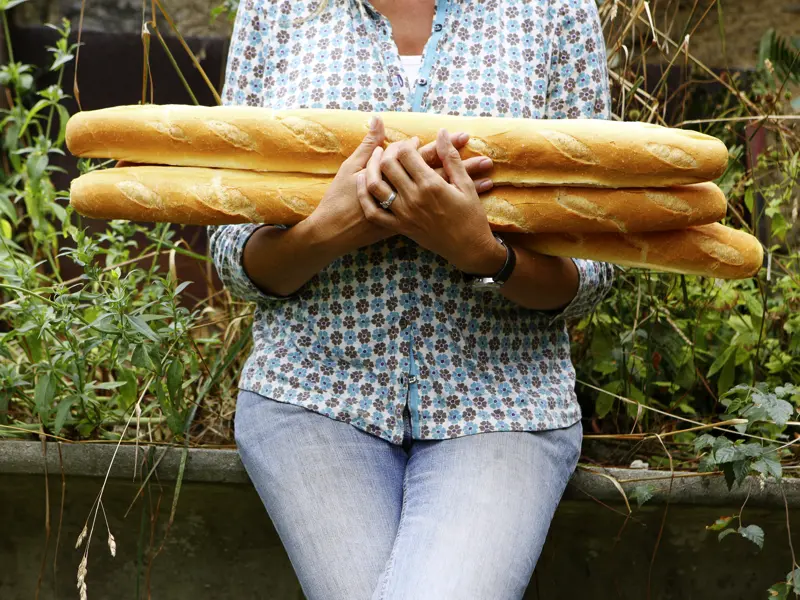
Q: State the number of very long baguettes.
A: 3